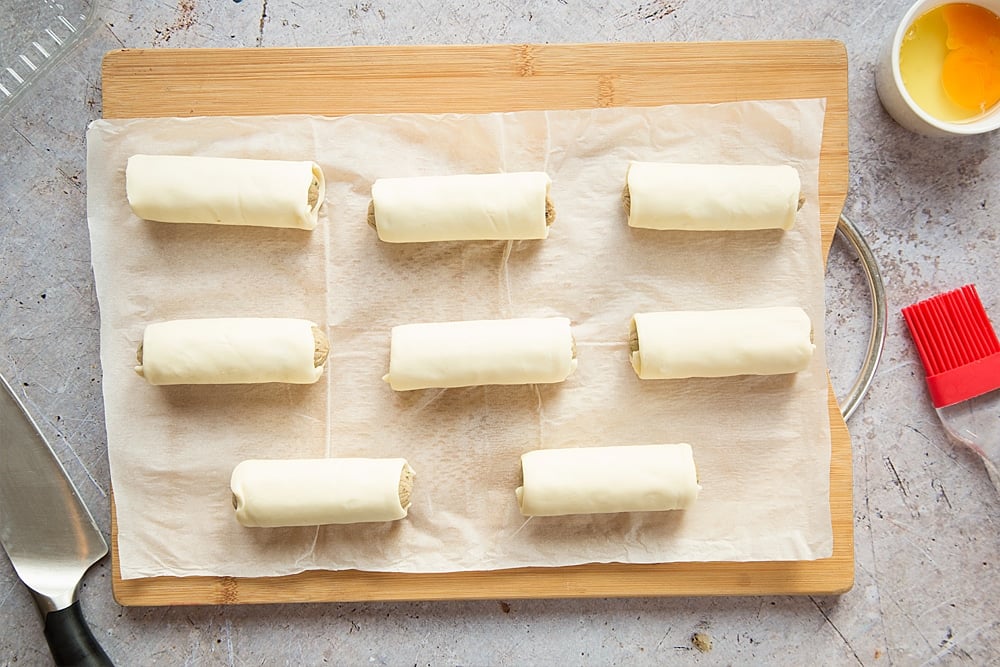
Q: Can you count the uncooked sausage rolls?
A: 8